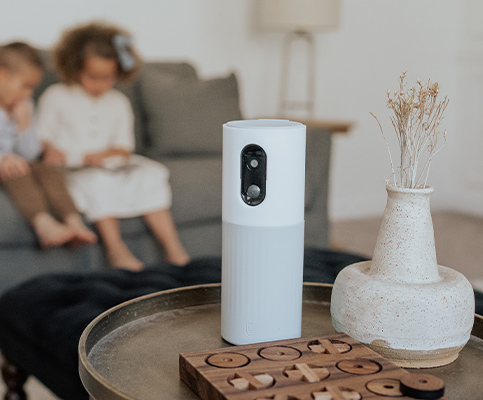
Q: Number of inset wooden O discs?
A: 4